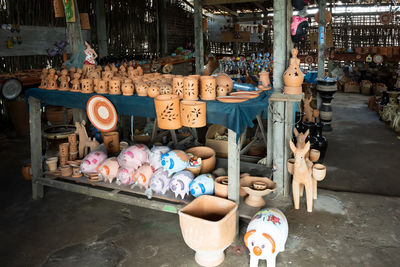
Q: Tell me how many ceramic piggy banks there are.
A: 11